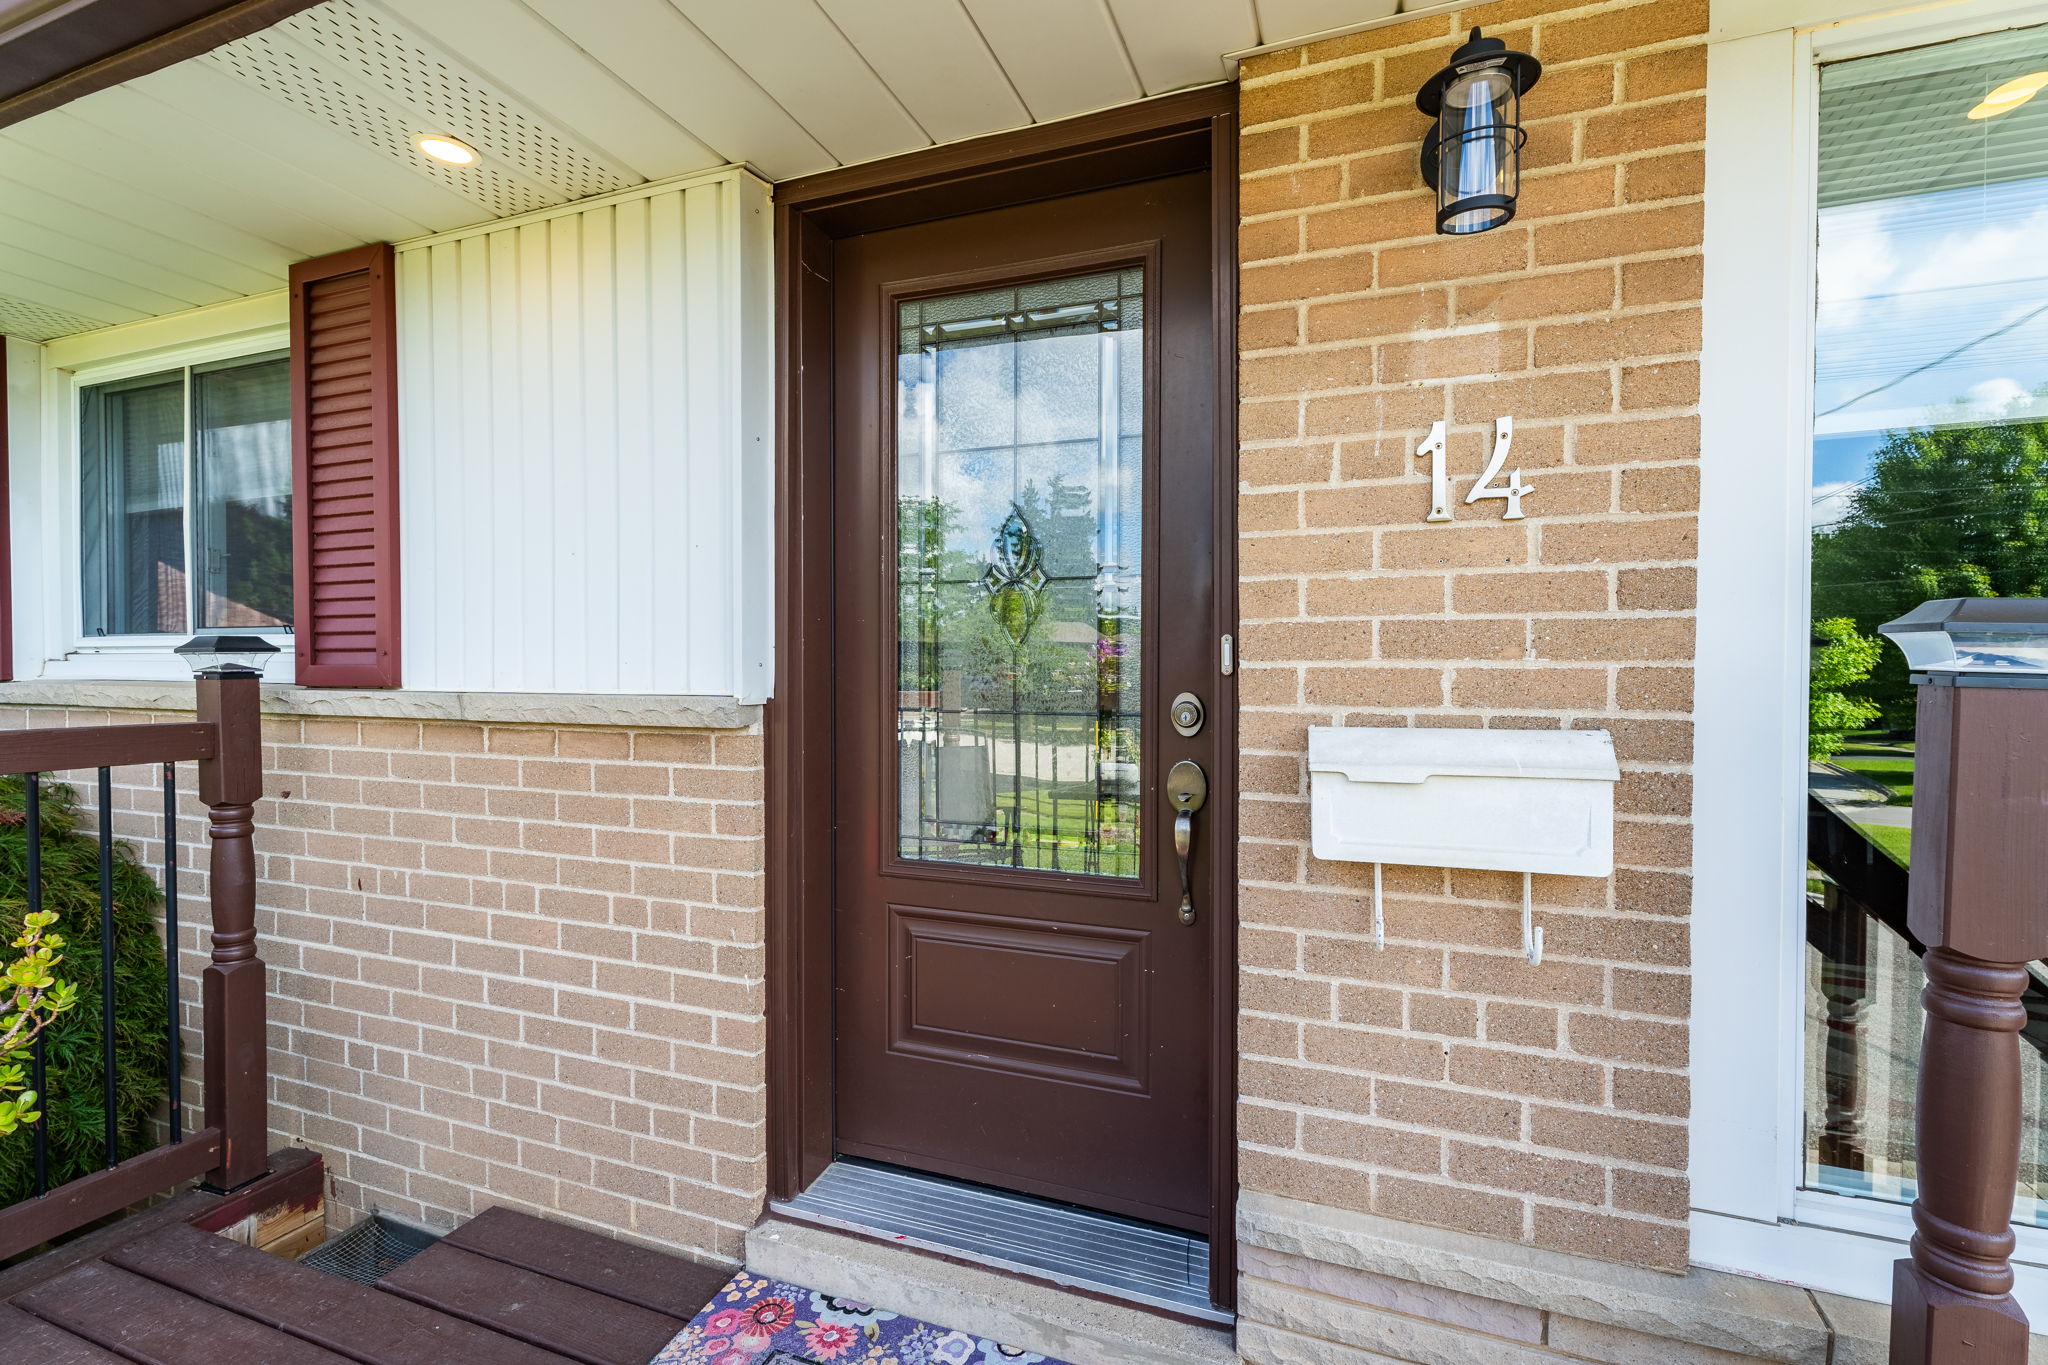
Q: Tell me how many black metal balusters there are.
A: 3